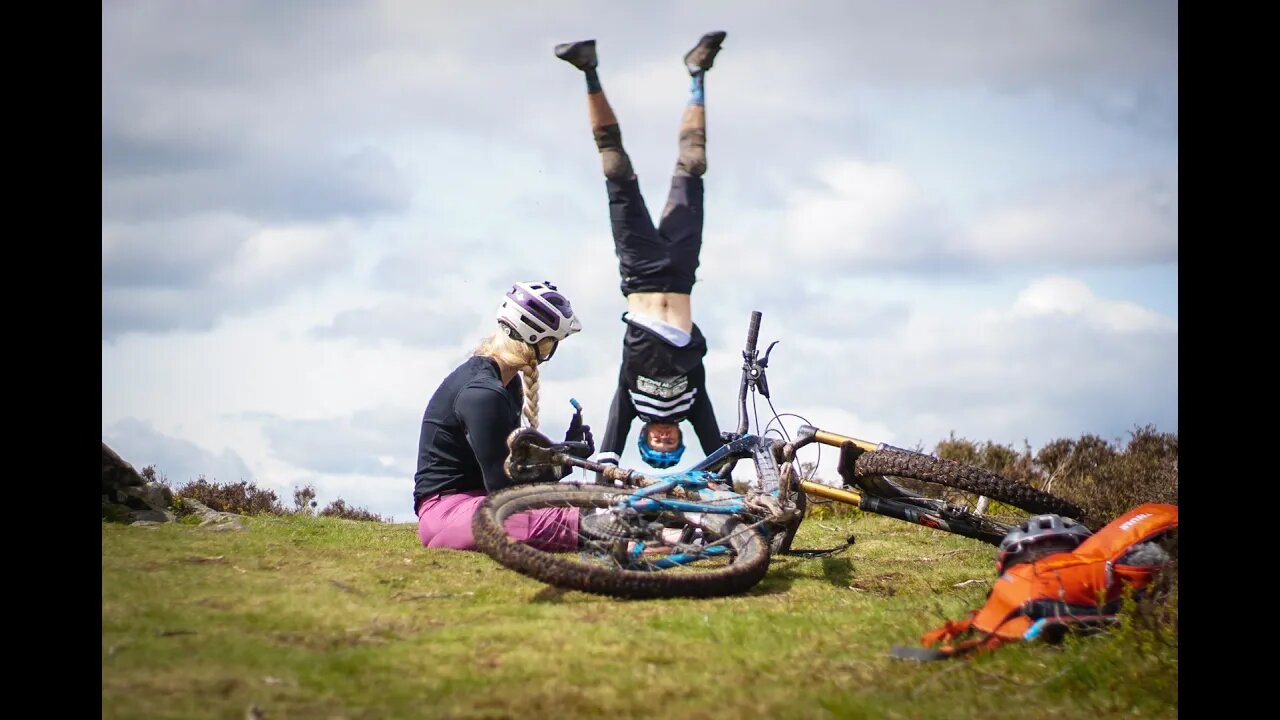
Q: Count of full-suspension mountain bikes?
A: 1